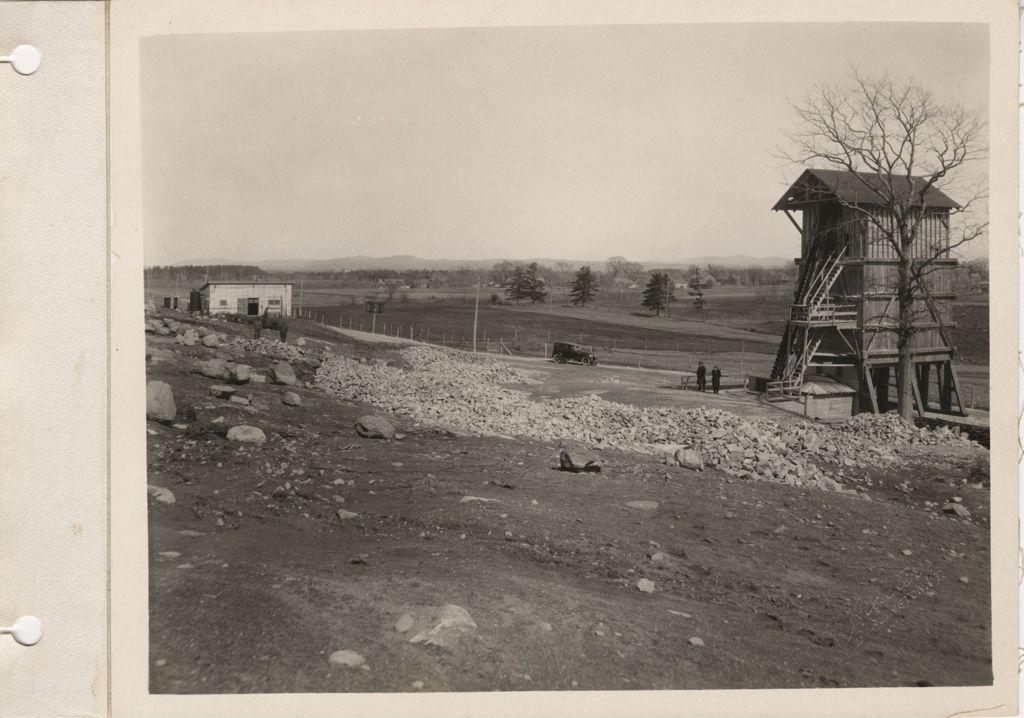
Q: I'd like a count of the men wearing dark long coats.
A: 2